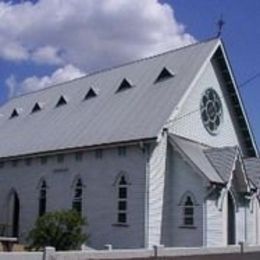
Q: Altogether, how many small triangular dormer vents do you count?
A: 6